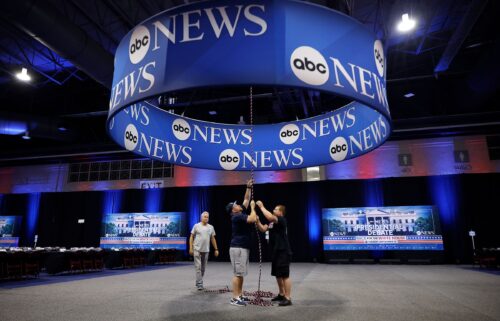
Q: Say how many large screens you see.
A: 3